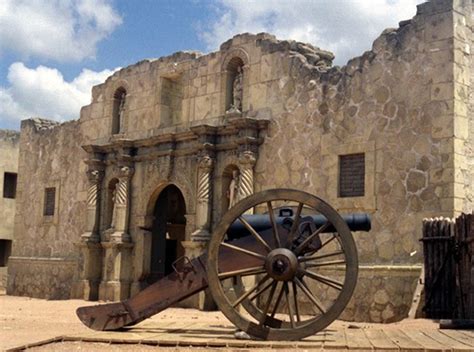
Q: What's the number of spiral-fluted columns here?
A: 4